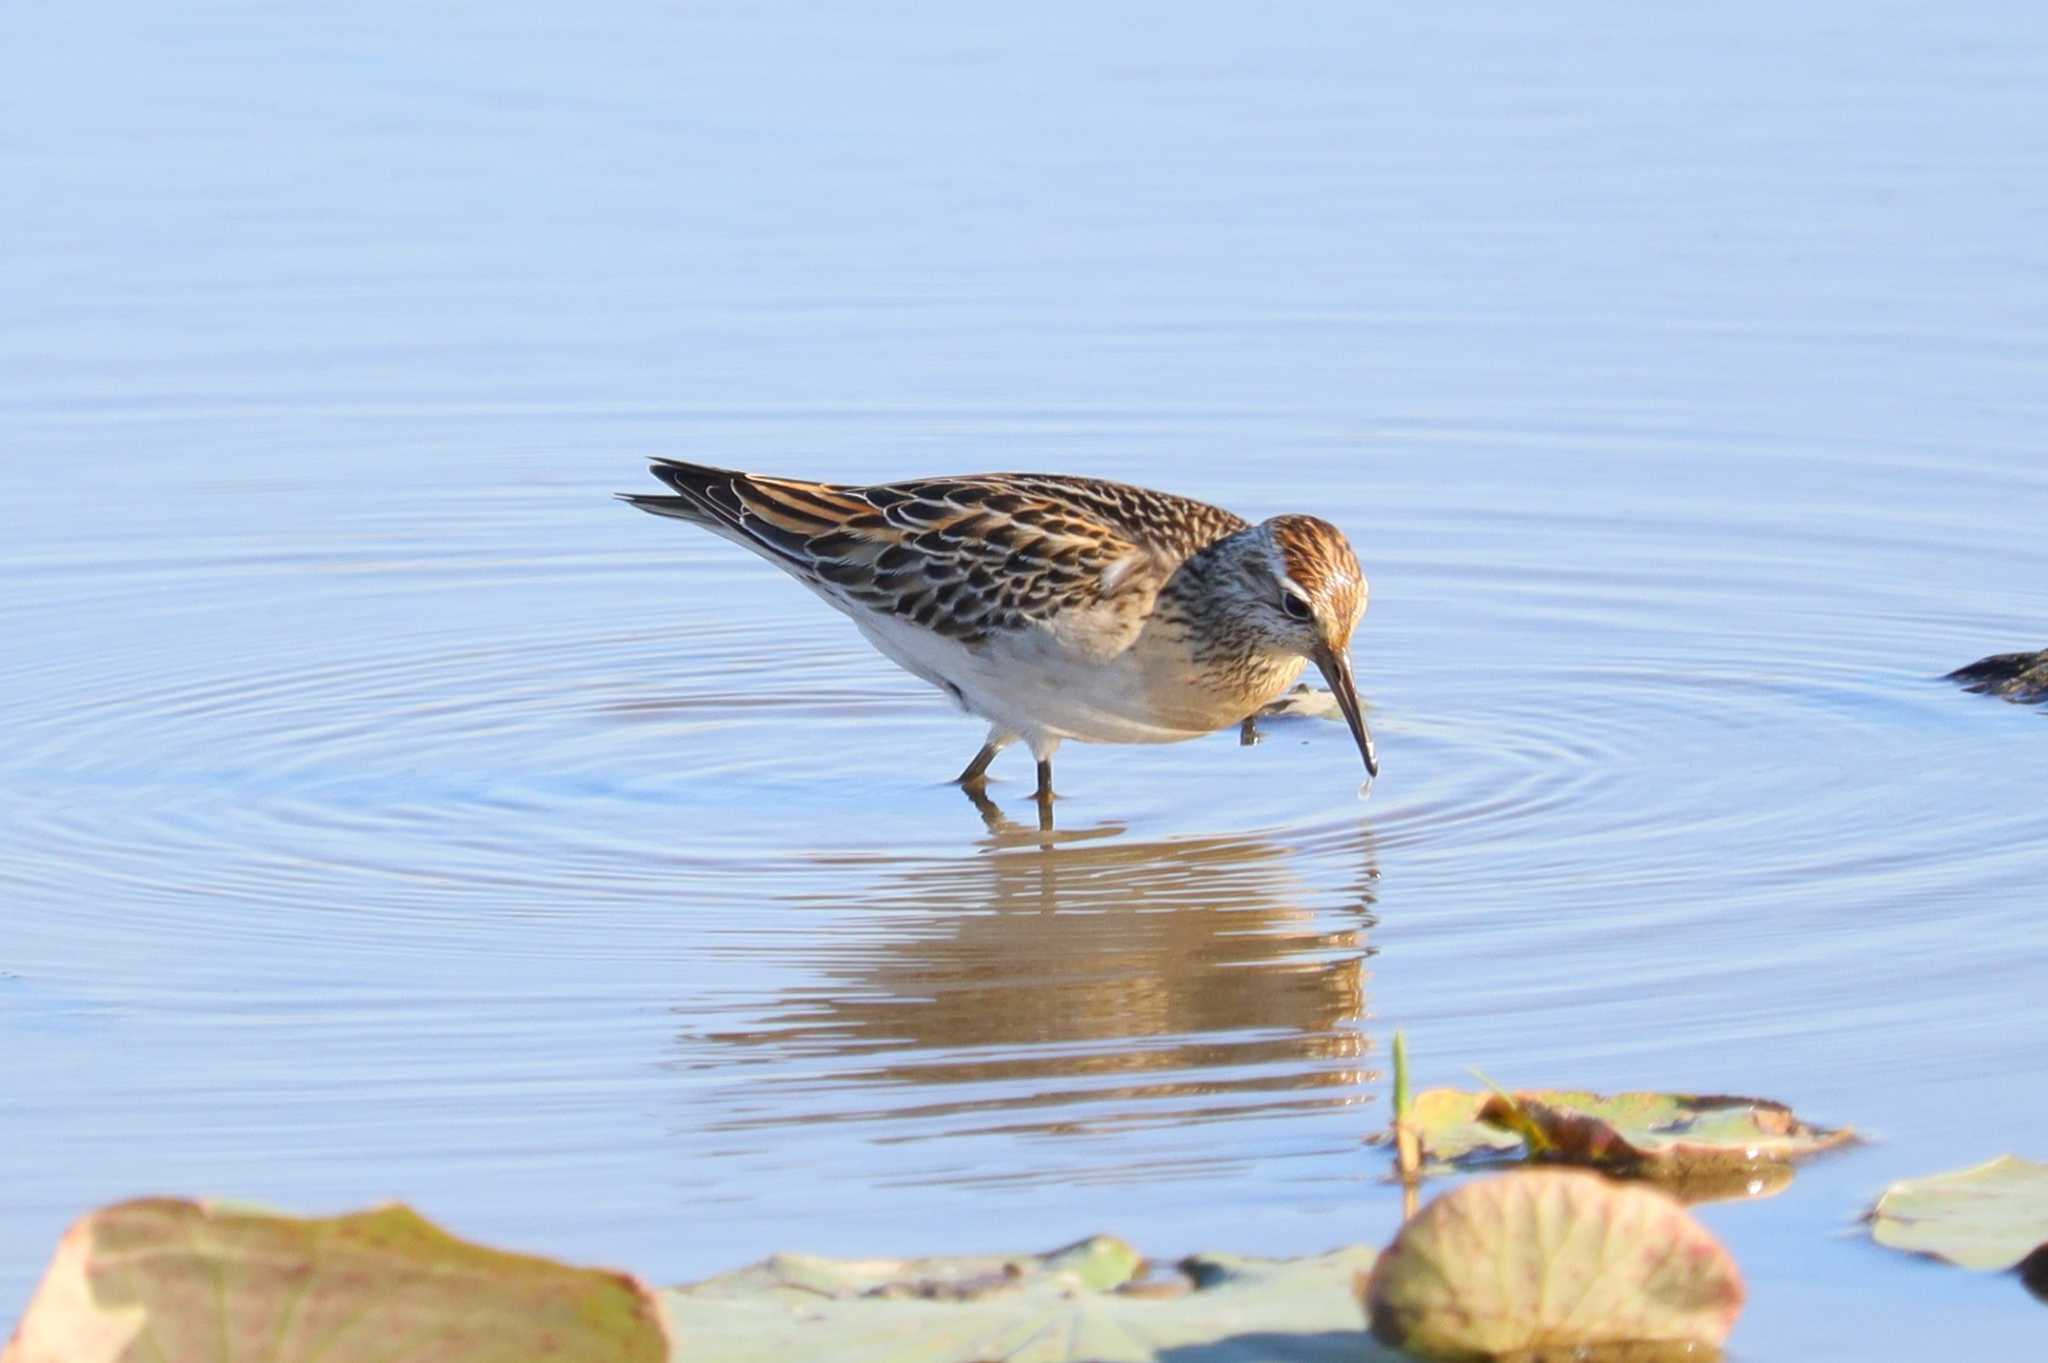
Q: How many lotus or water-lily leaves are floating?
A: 5